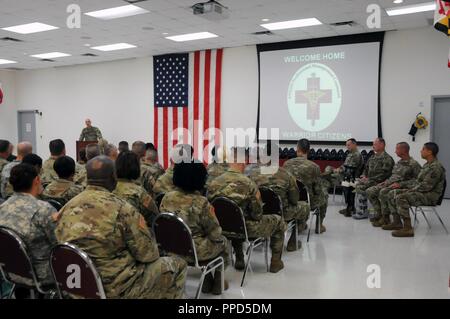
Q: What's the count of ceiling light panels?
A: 8